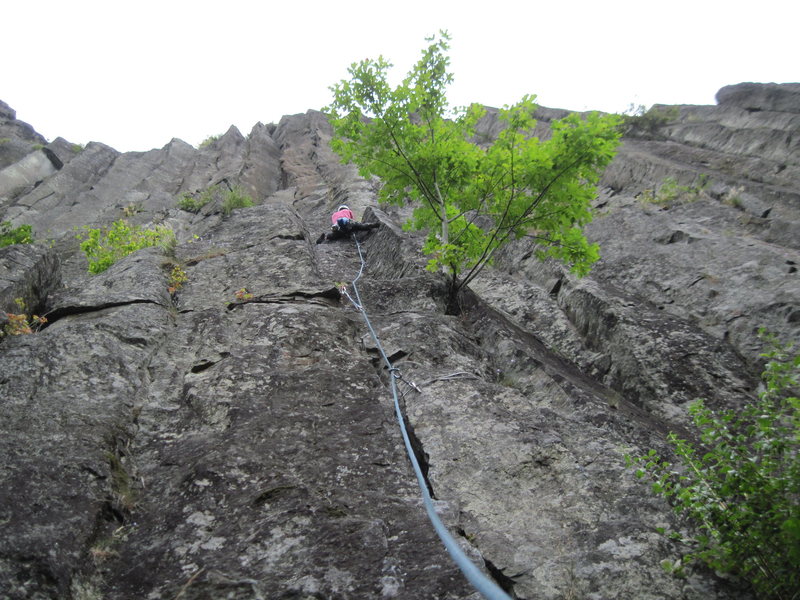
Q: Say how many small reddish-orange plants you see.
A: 3